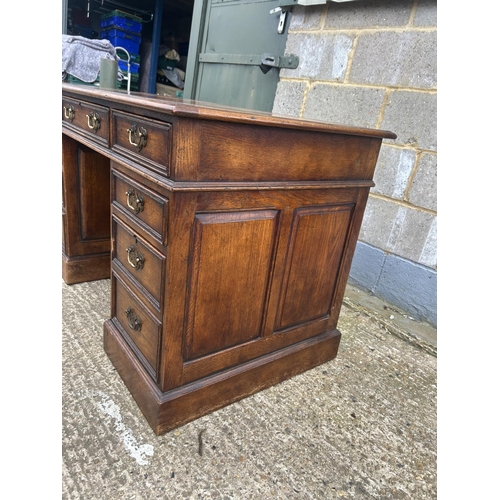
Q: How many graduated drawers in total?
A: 3